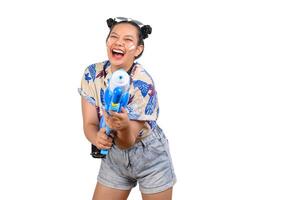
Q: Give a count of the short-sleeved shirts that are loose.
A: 1